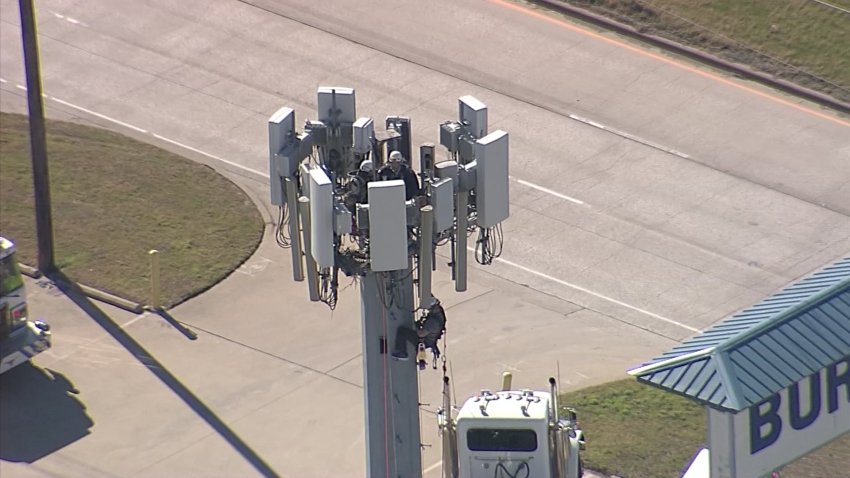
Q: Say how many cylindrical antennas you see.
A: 4